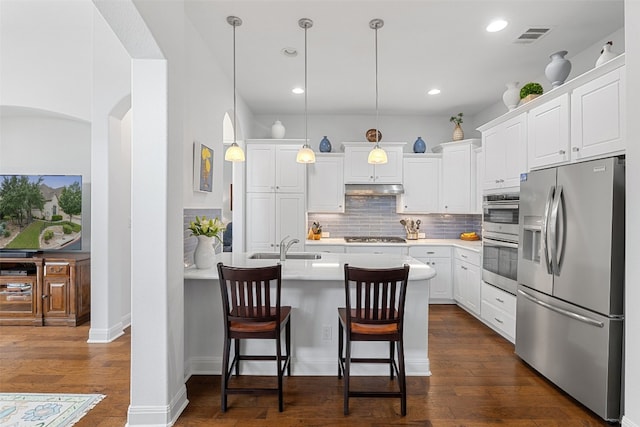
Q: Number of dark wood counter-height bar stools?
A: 2